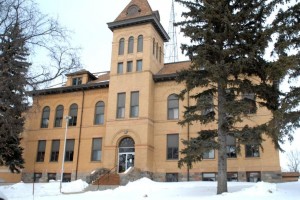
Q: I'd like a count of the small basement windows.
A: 7